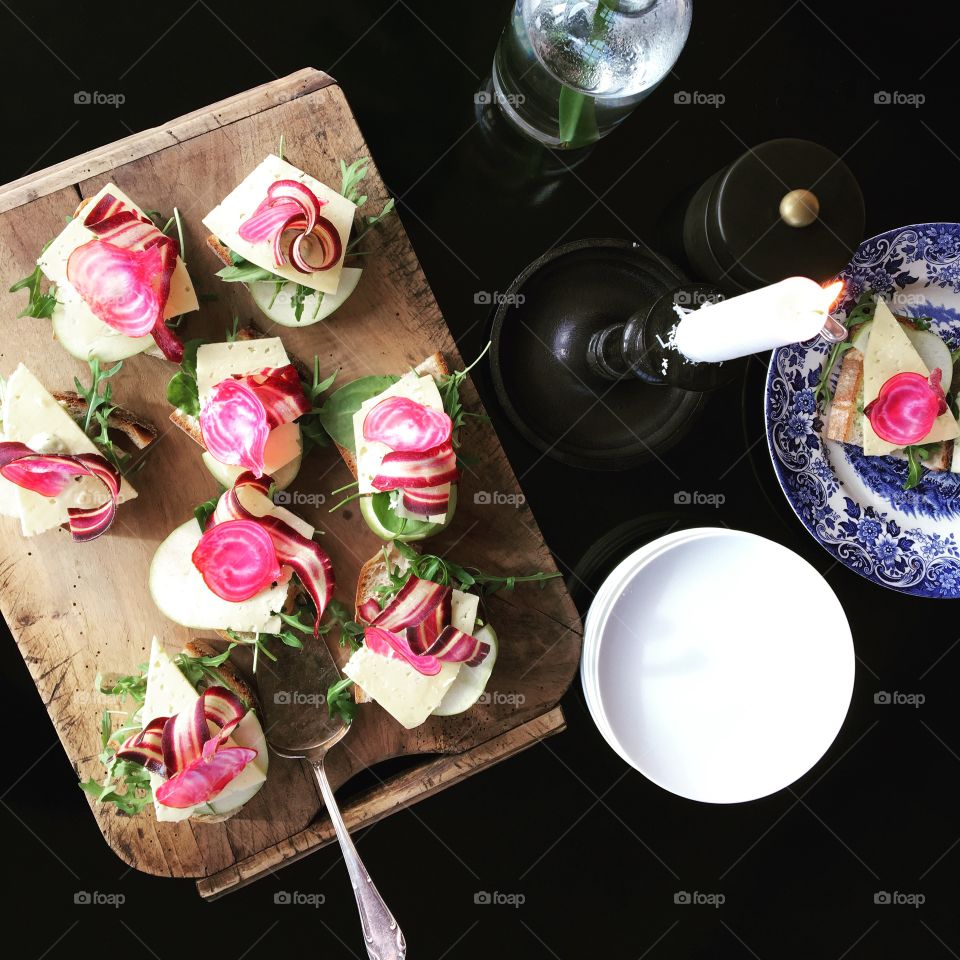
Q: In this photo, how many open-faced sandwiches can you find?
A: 9